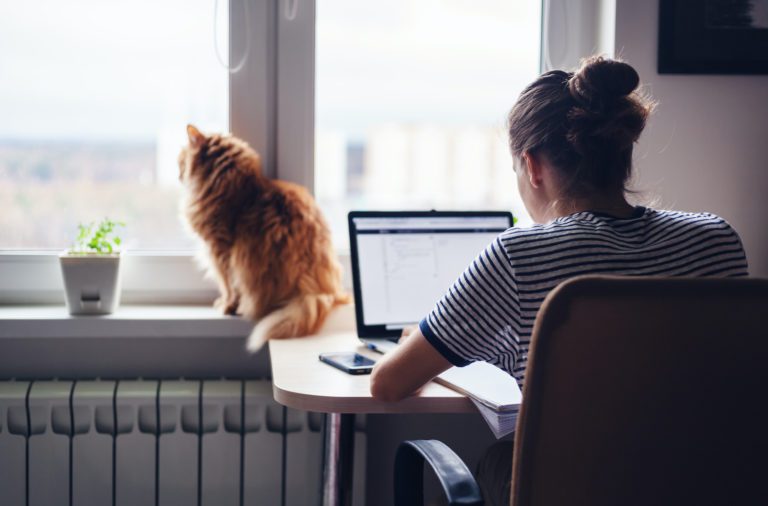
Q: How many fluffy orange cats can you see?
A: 1